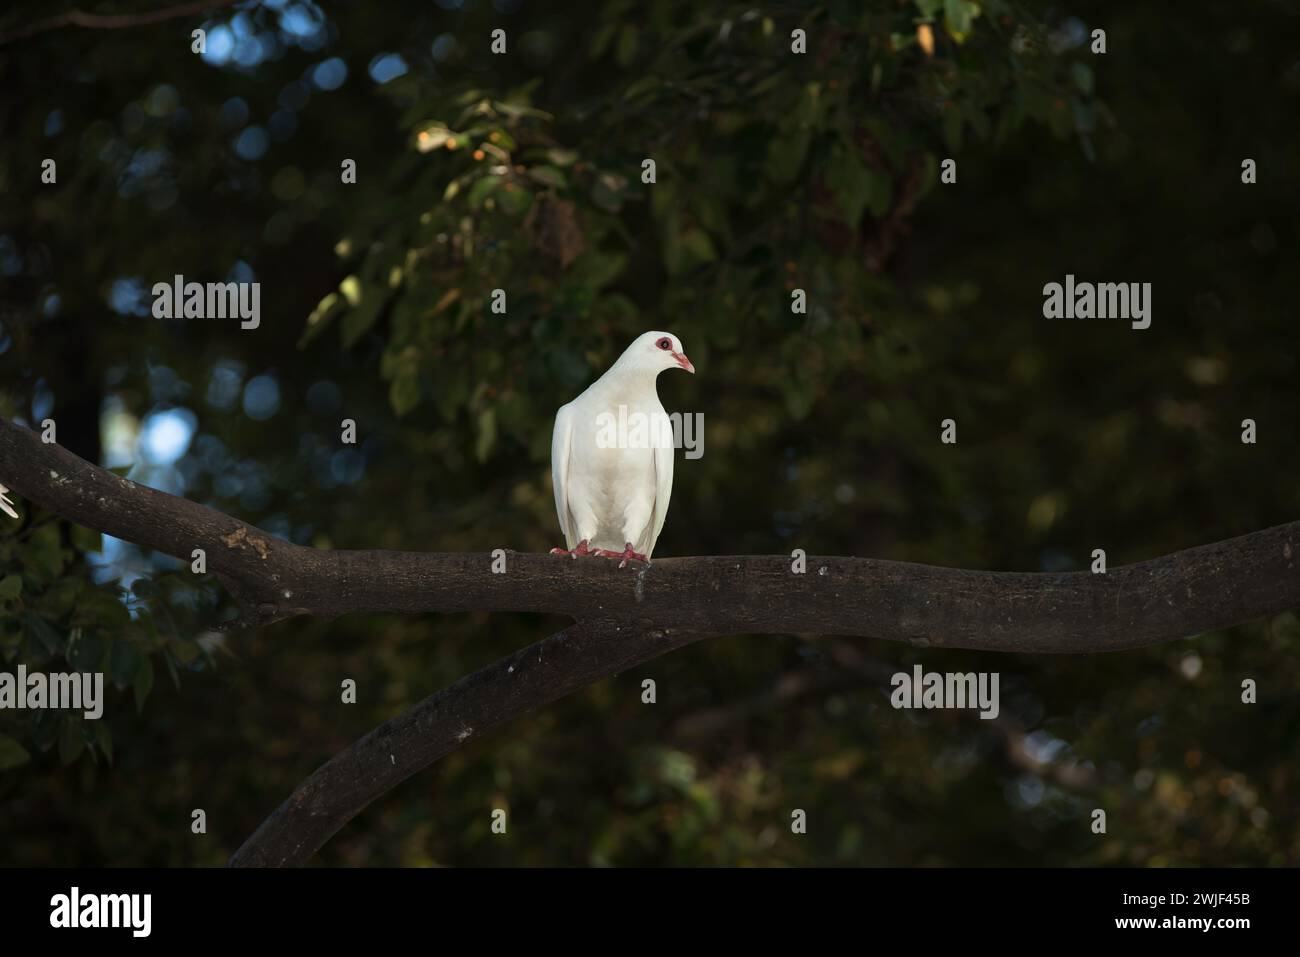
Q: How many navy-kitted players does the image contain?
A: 0